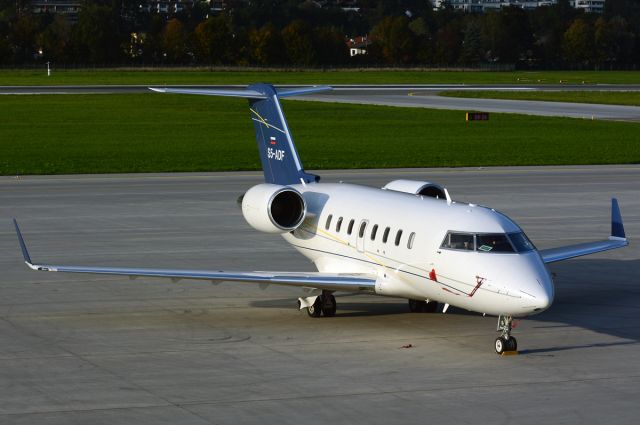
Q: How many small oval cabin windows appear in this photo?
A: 8